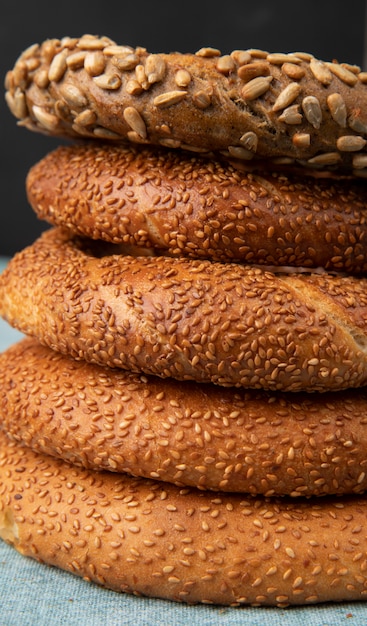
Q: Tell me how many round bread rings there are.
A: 5